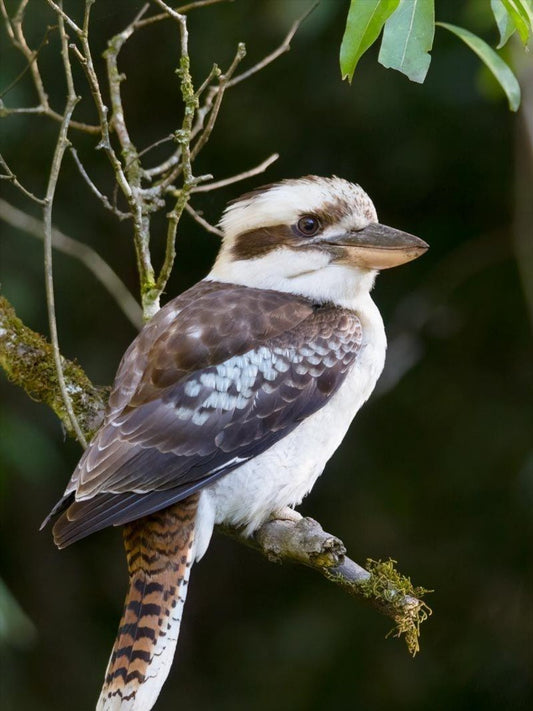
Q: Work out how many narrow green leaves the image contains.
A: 5